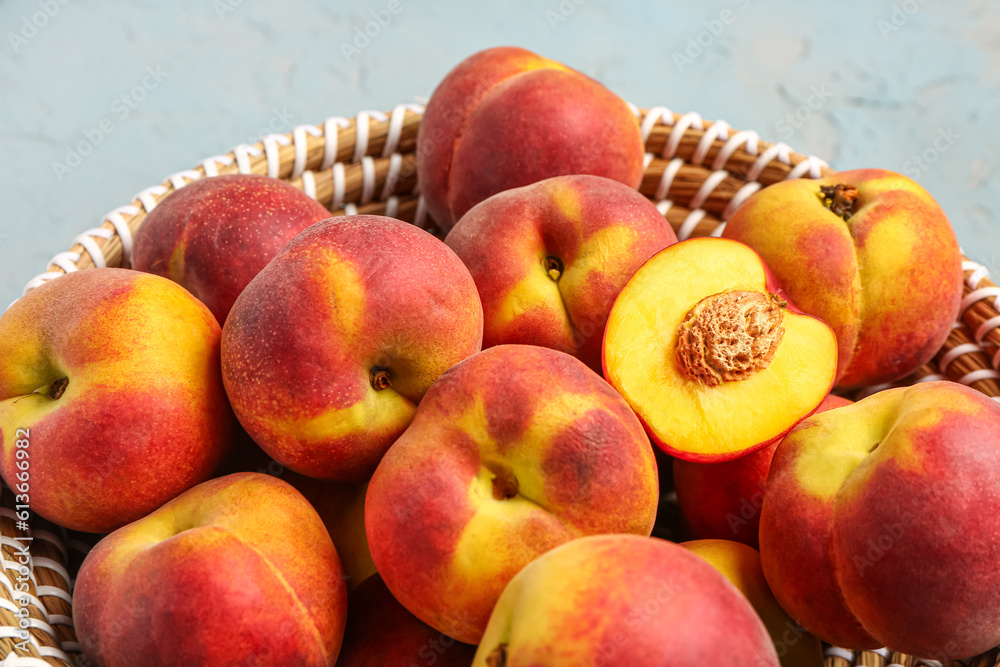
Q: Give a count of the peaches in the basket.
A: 15